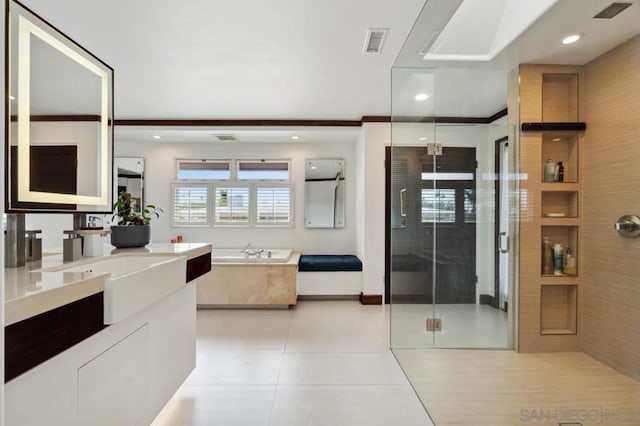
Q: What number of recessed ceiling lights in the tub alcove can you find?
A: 2